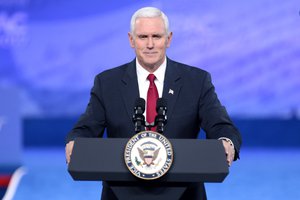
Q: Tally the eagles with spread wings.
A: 1